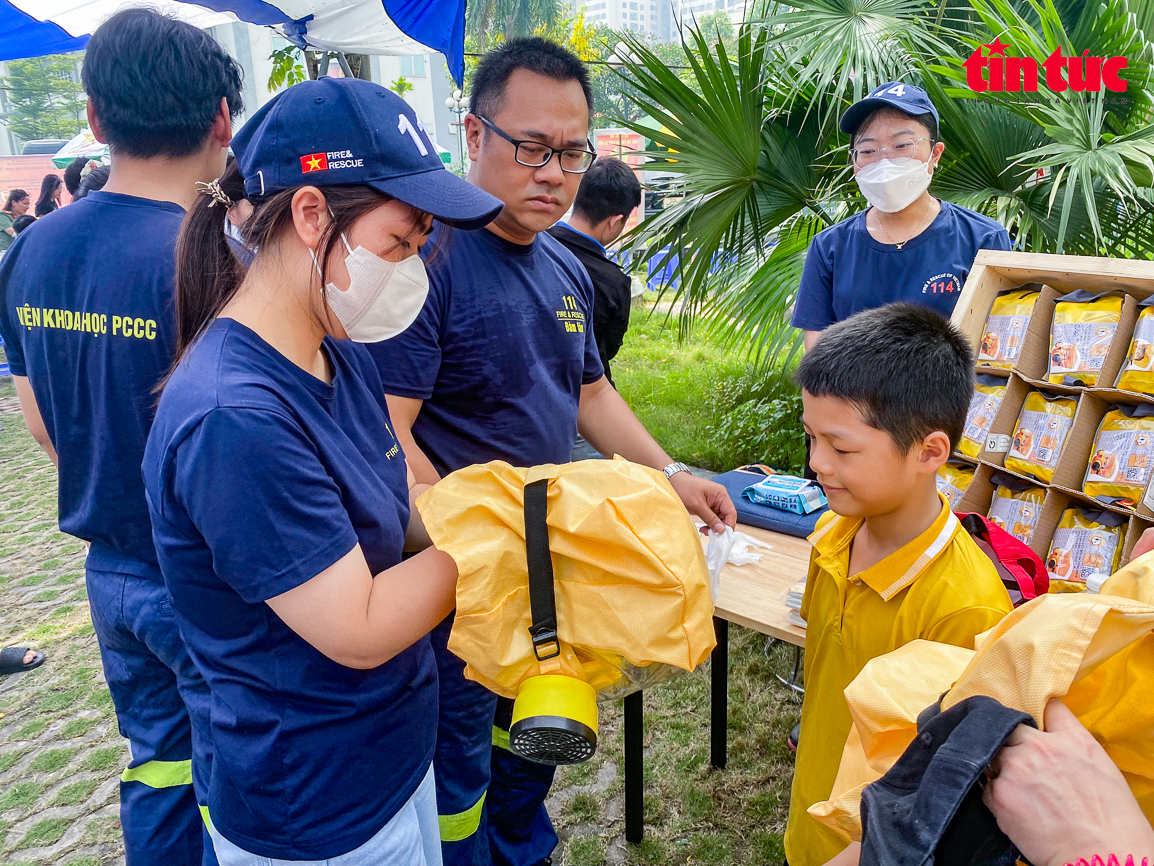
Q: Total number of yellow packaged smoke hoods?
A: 9